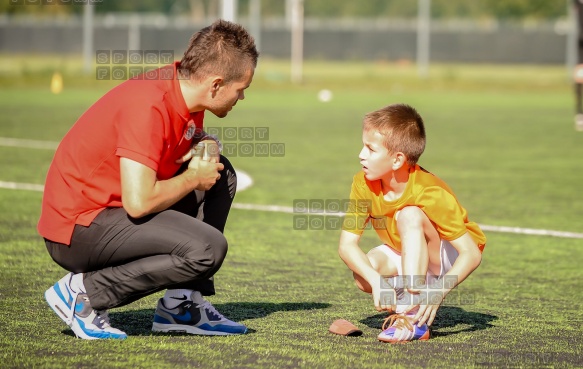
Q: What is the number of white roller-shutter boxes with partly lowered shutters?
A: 0